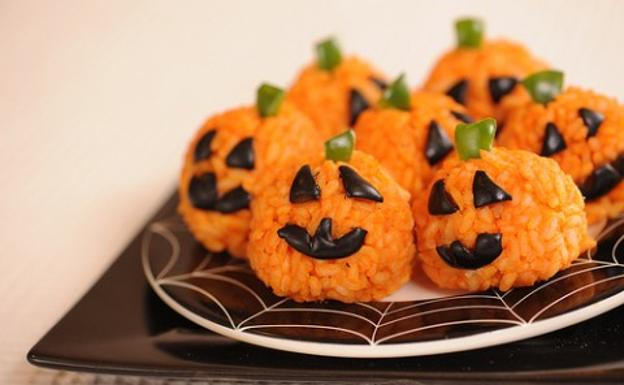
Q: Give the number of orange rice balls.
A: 7